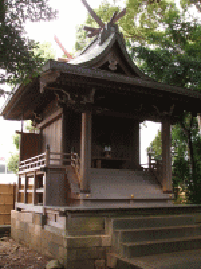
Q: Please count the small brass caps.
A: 3